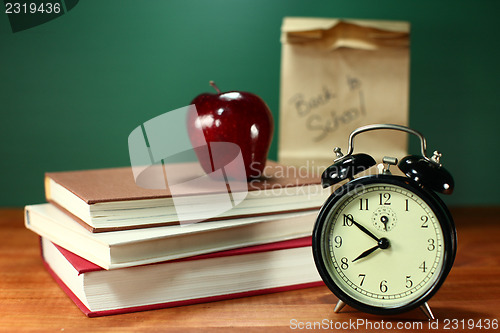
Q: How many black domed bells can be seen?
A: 2